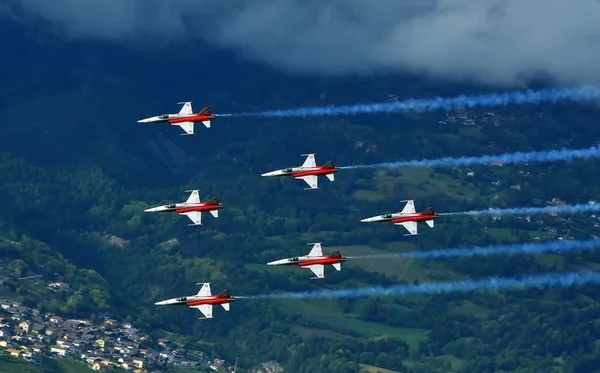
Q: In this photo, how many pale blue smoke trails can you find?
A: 5